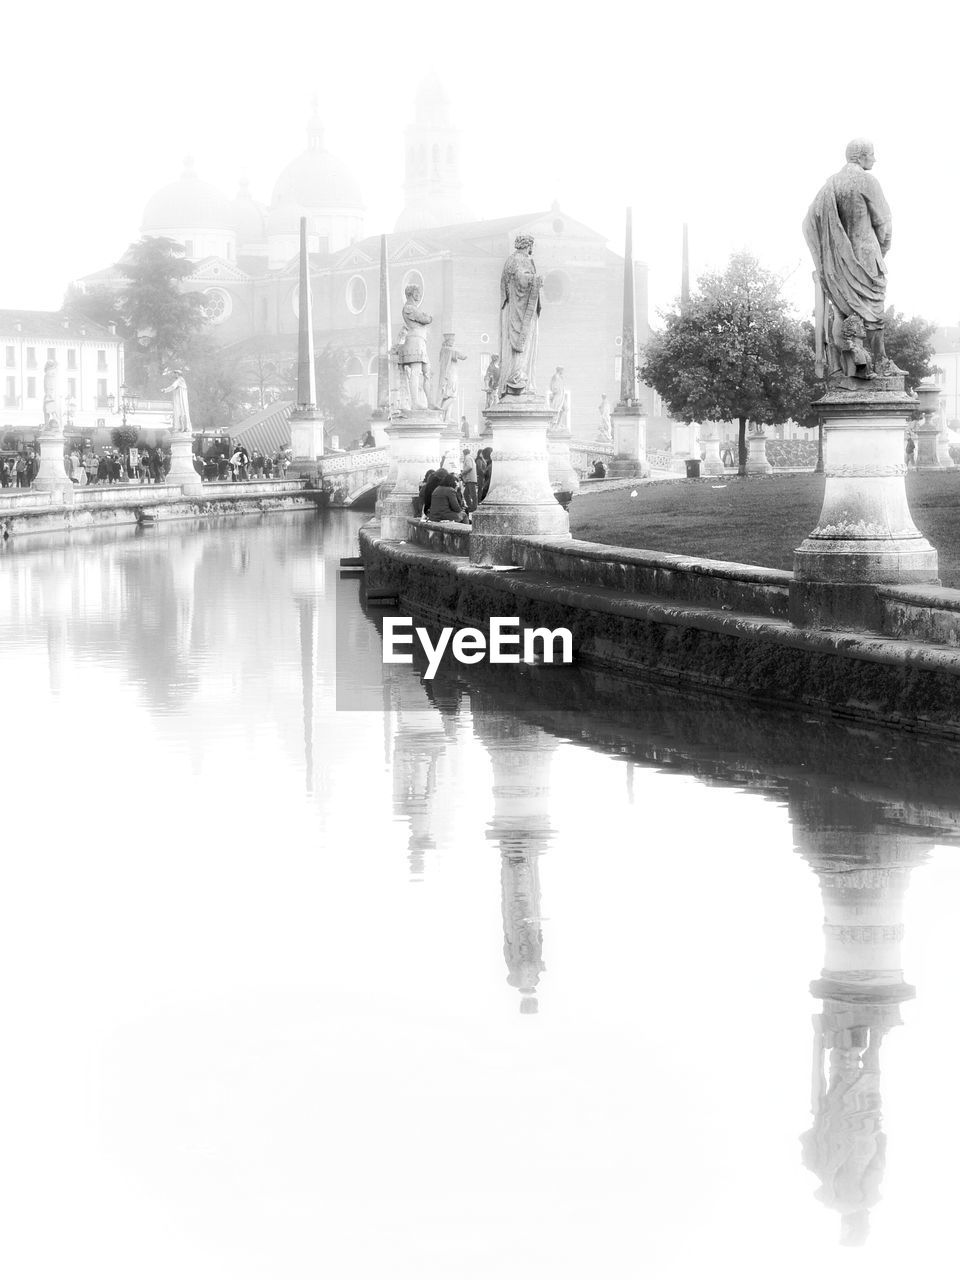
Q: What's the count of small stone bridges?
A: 1